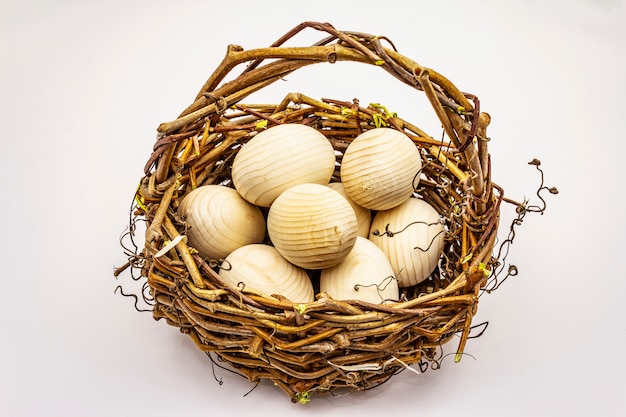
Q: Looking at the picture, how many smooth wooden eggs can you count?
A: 8